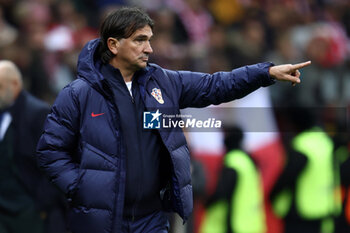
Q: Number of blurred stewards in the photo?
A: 2